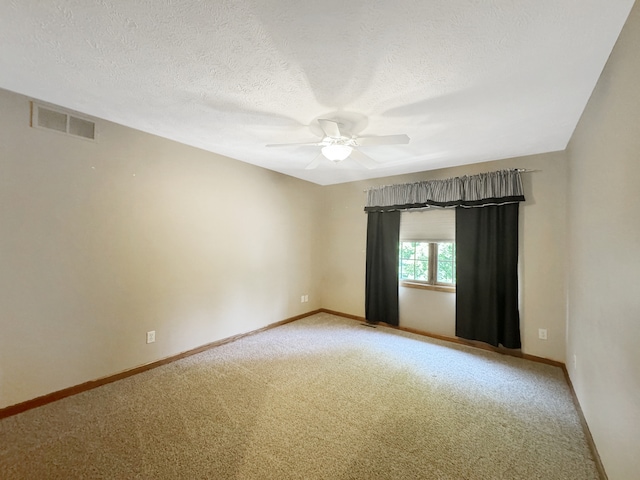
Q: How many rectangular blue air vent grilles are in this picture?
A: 0